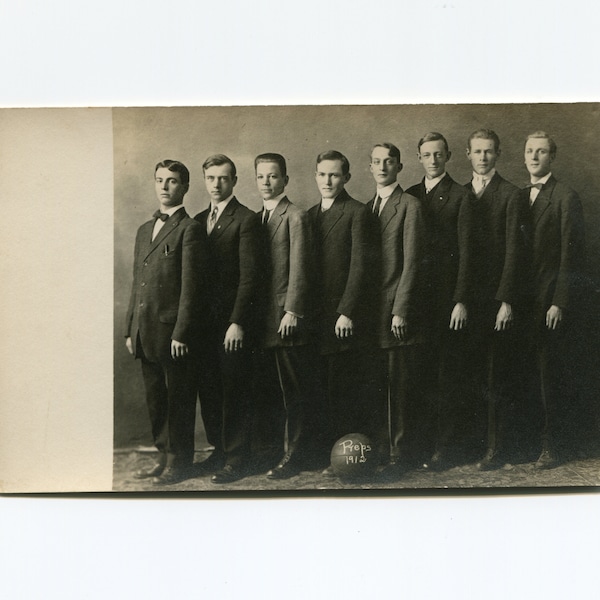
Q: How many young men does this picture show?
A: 8